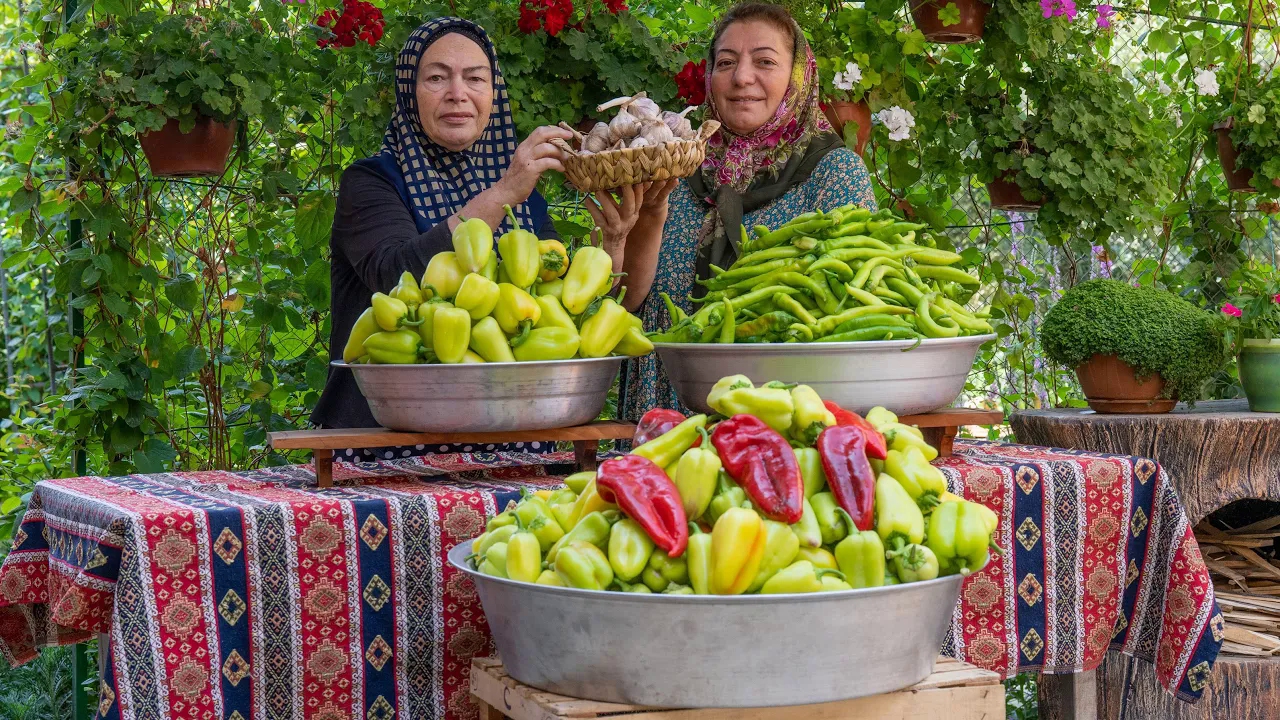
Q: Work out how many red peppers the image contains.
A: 5